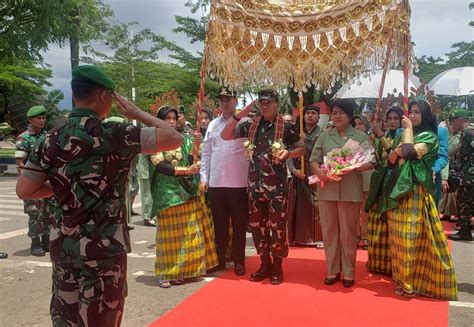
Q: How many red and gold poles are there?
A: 3